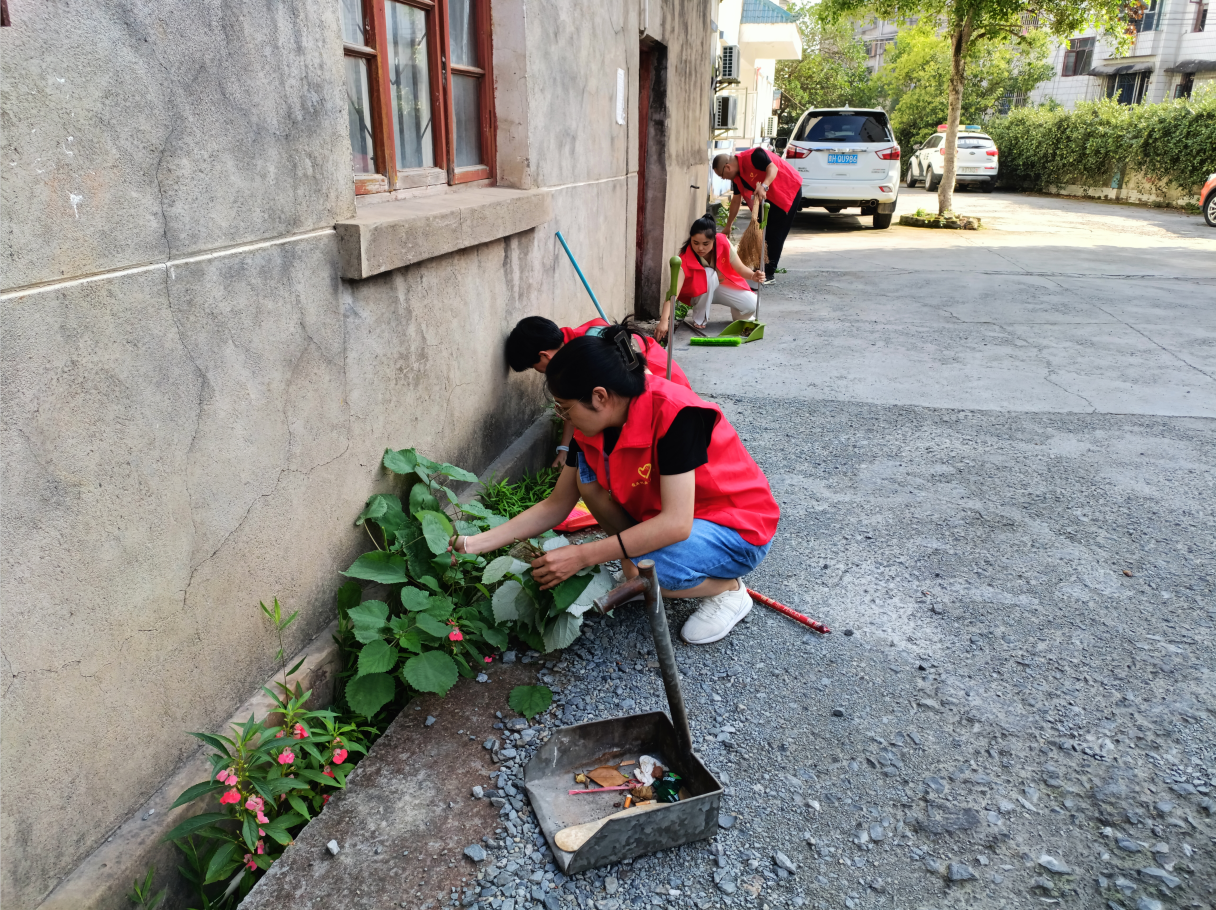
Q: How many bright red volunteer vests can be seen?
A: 4